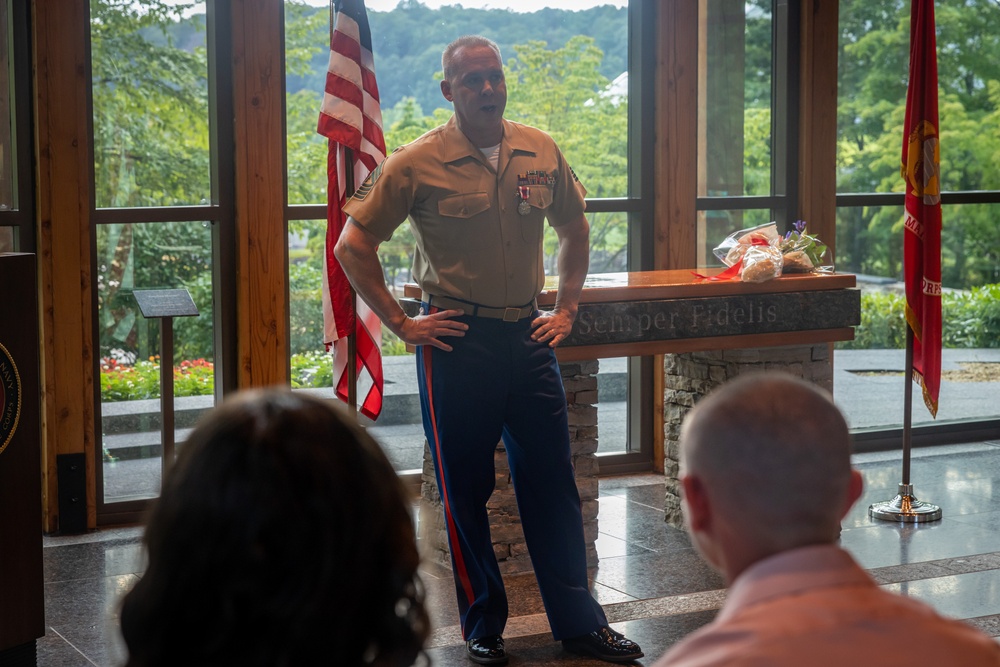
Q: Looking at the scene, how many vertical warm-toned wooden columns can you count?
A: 4